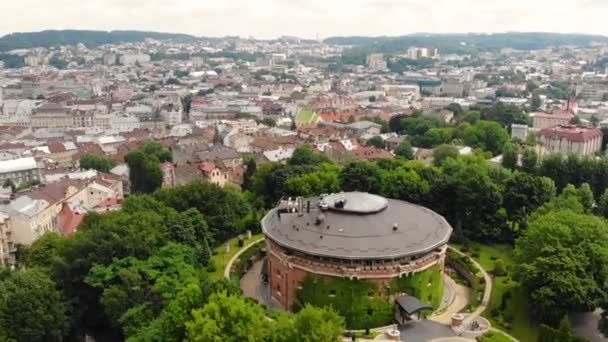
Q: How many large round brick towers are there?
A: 1